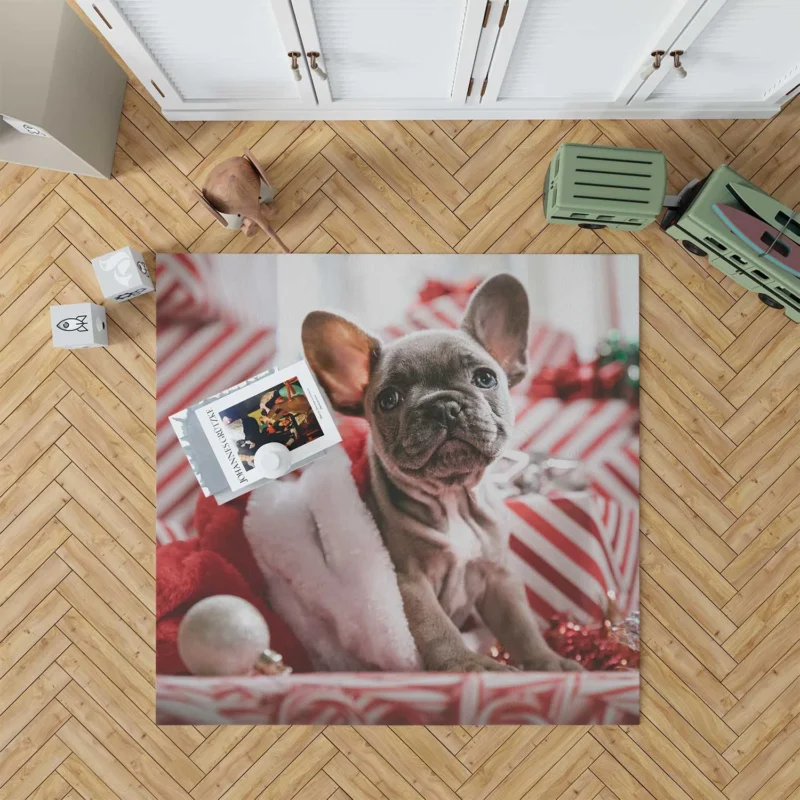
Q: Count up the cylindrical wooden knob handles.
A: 4